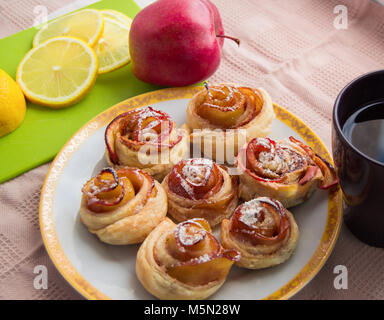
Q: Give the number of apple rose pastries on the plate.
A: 7